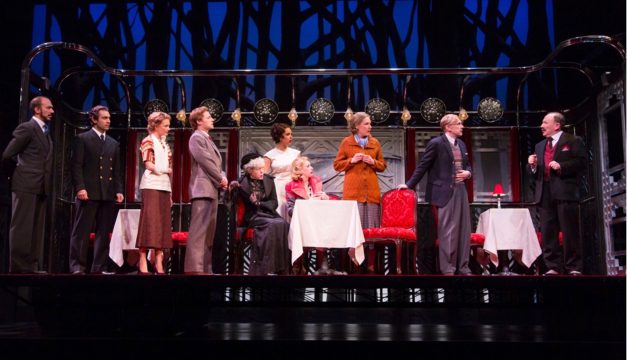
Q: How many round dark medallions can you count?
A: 7